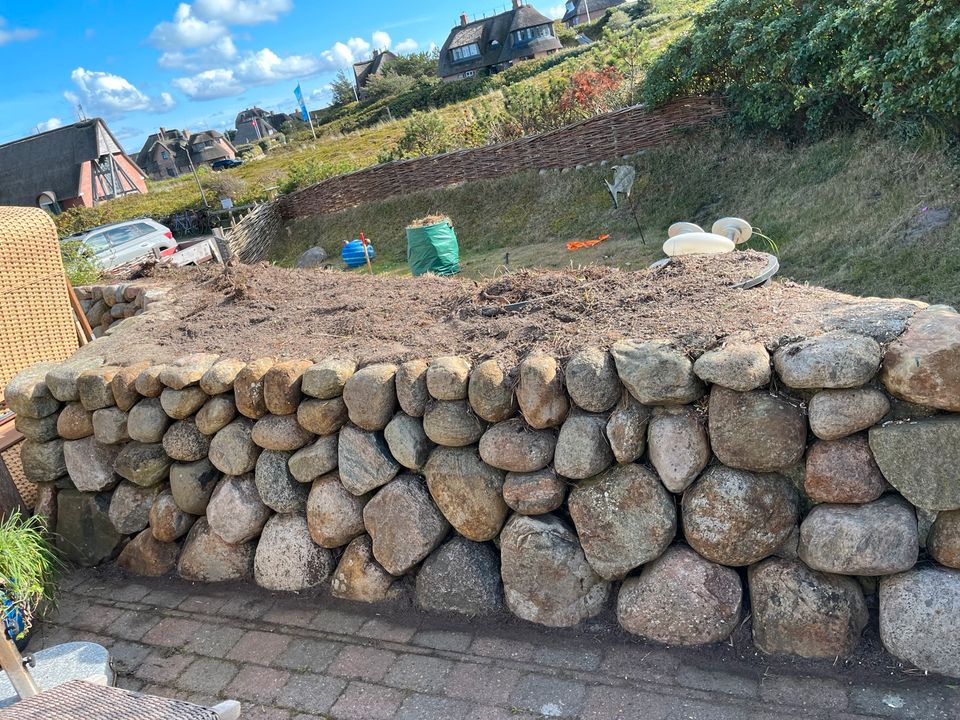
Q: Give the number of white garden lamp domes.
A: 3